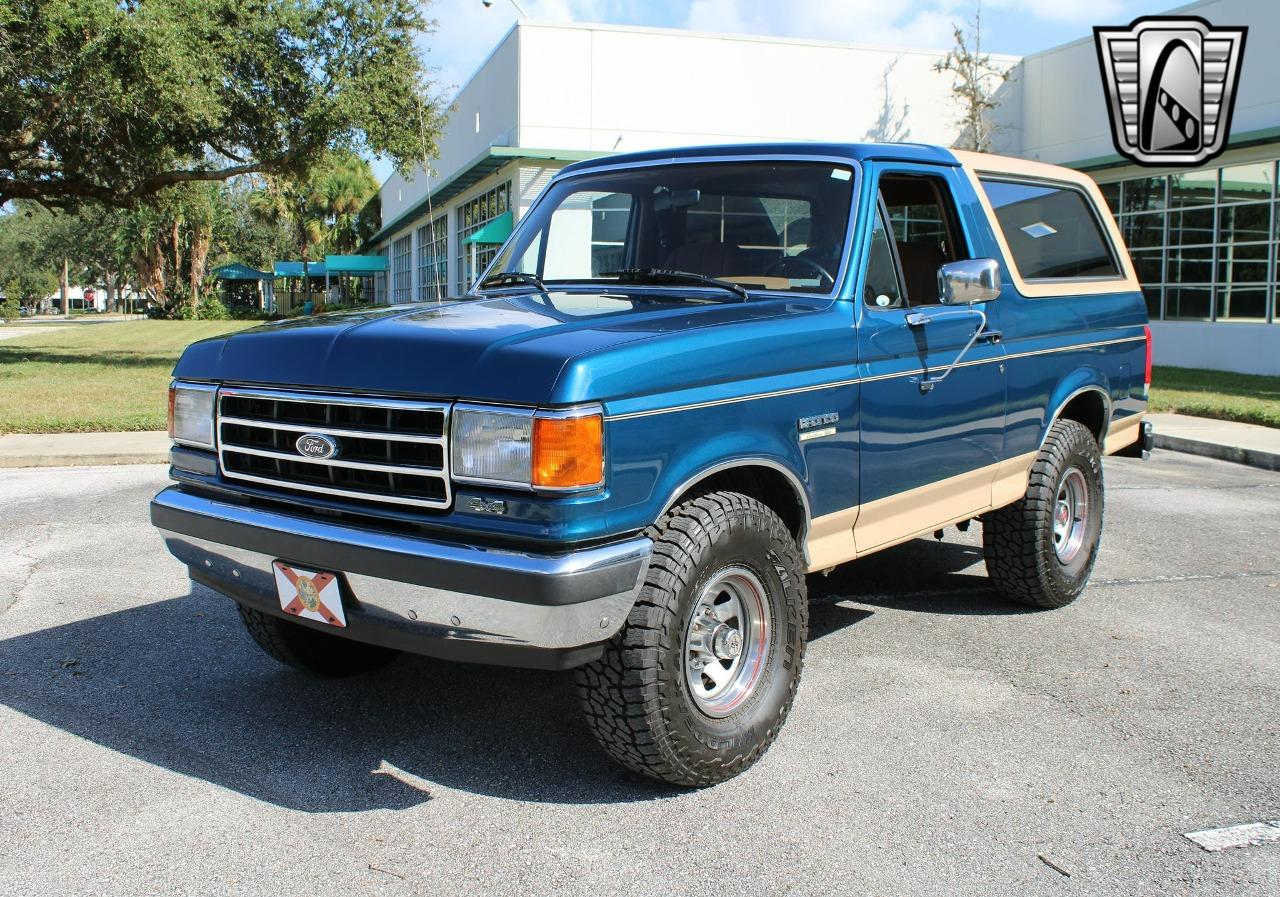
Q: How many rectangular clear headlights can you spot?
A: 2